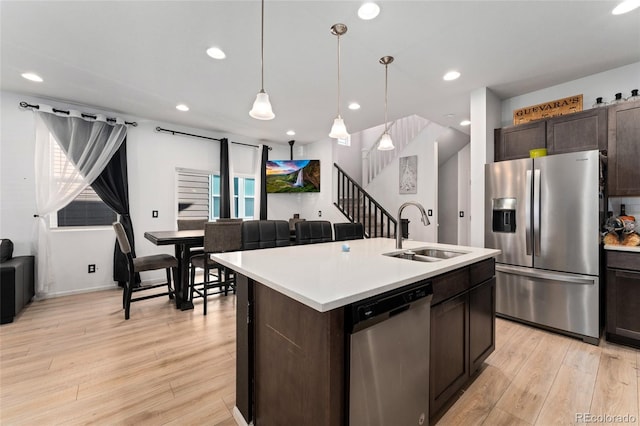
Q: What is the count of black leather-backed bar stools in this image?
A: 3